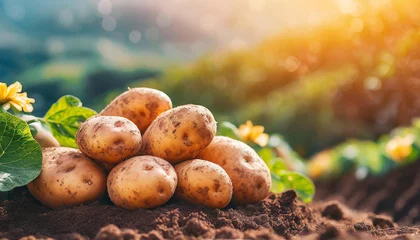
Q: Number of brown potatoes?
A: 7